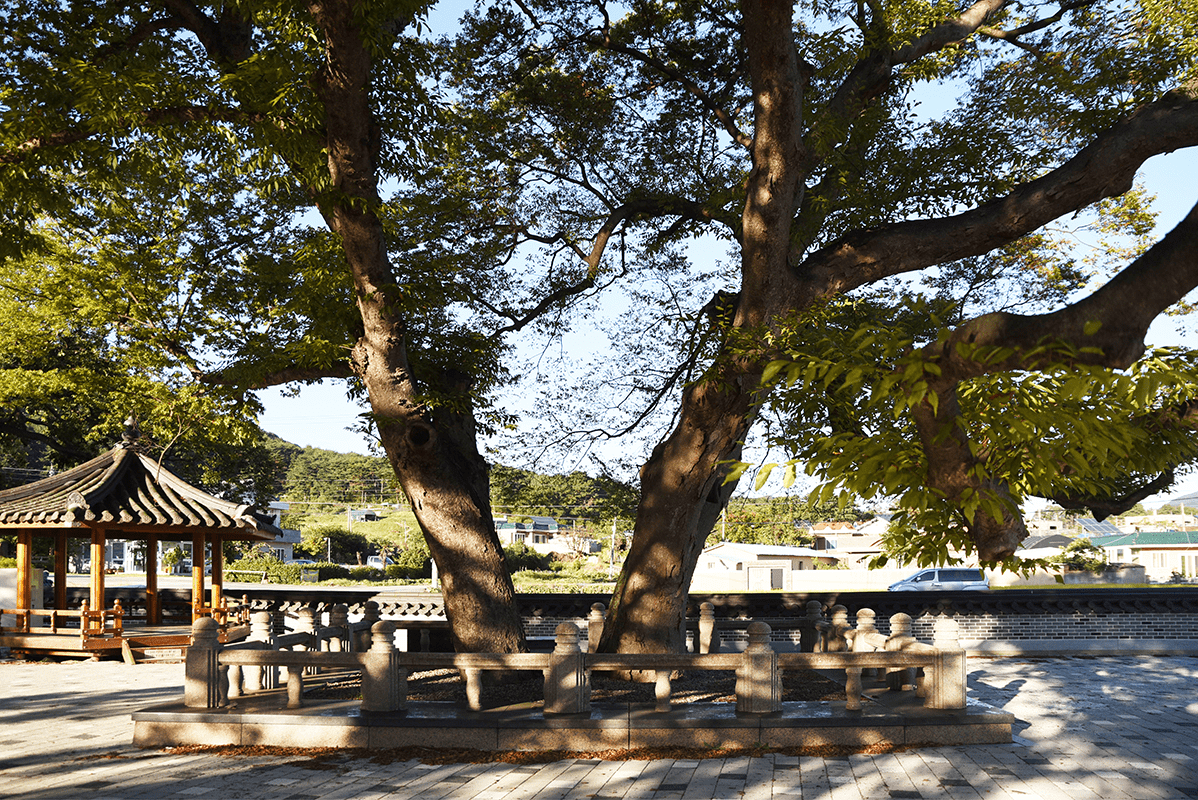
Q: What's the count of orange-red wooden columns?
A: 6